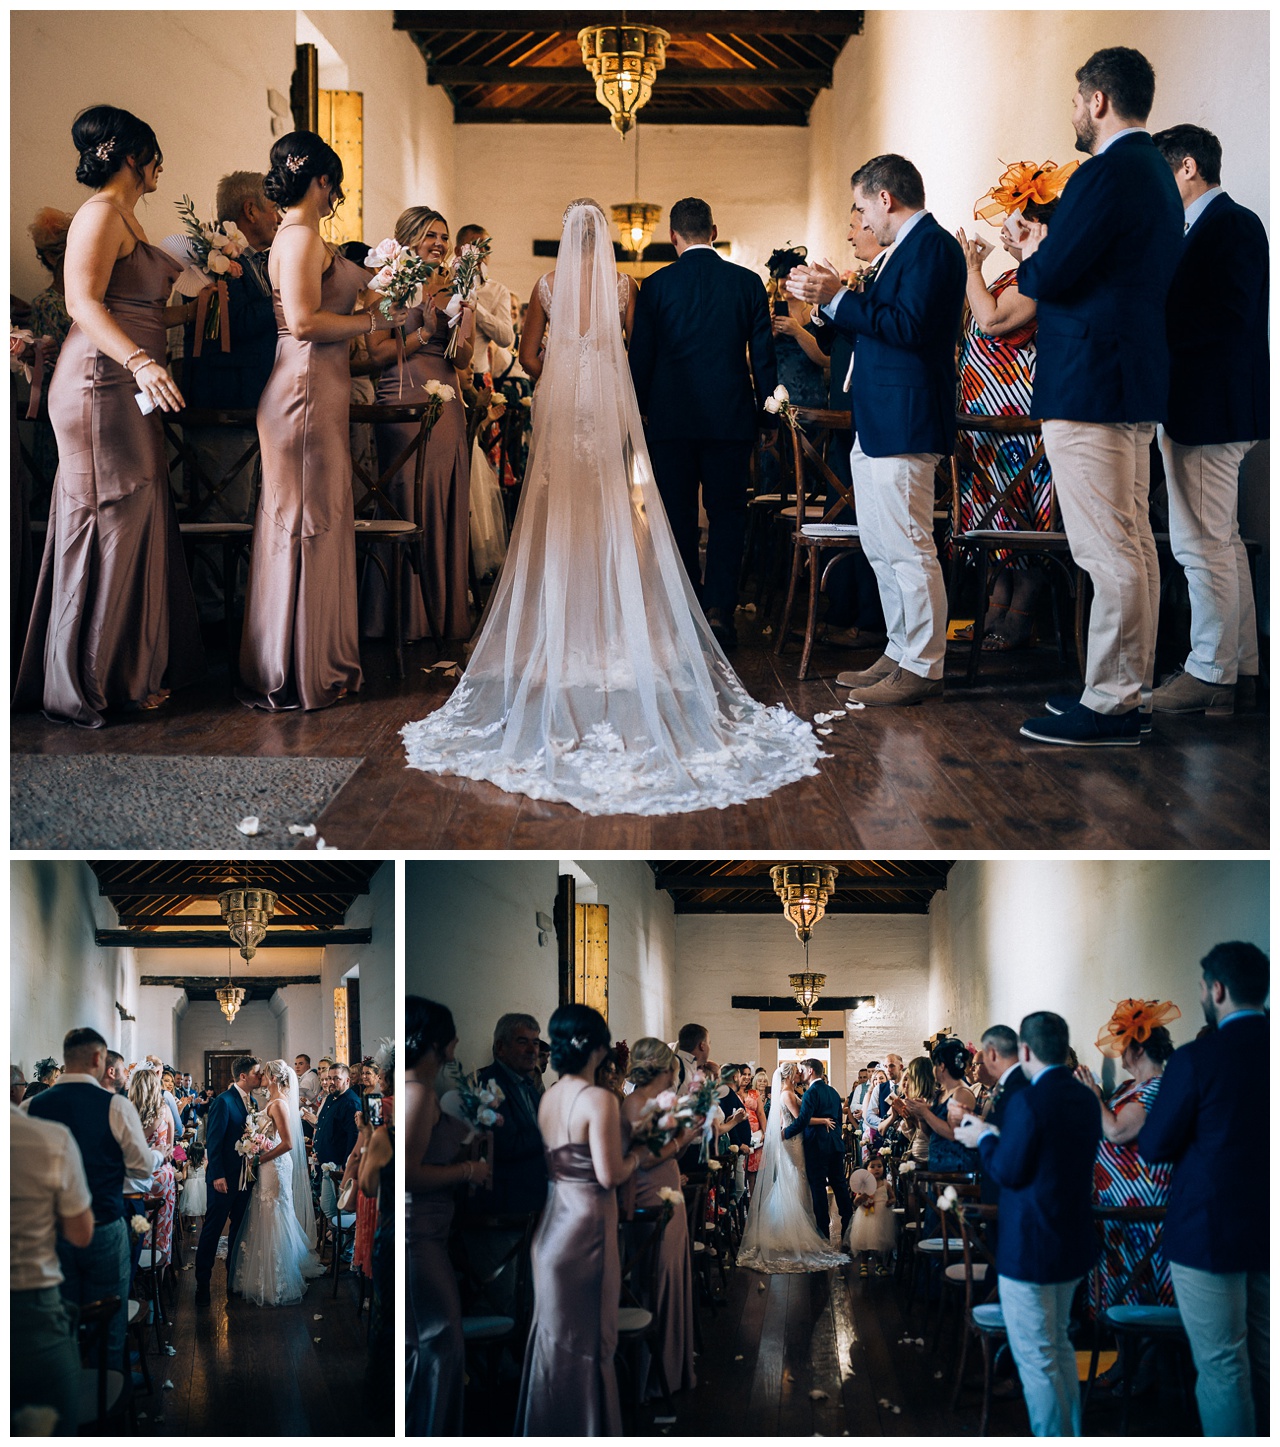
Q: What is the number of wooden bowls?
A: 0